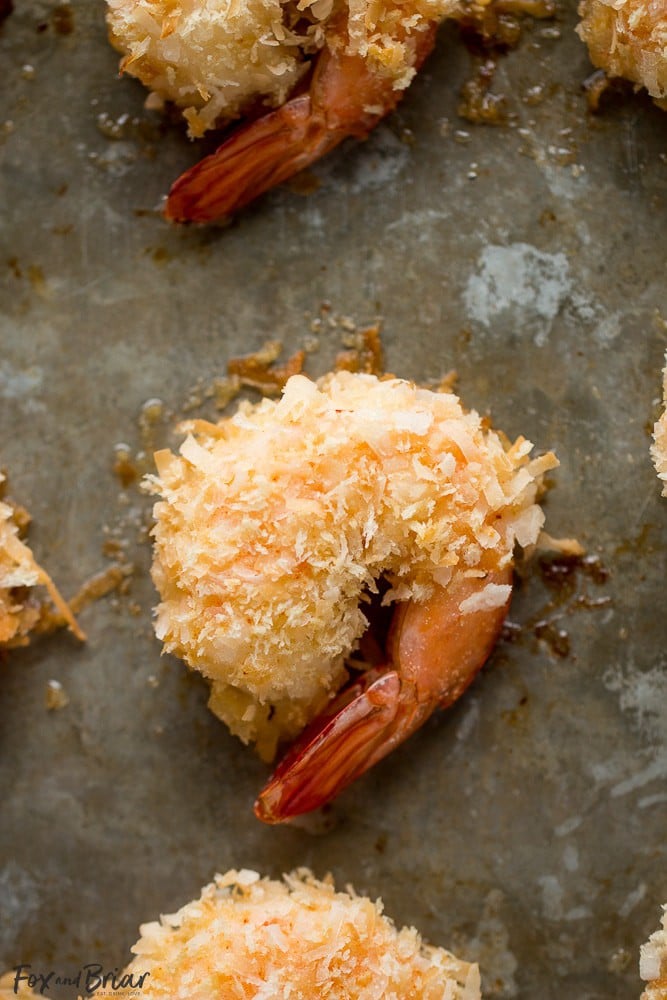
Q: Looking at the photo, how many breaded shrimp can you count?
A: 7